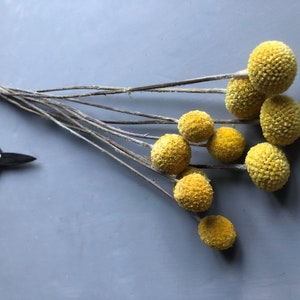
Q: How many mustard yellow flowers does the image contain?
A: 10